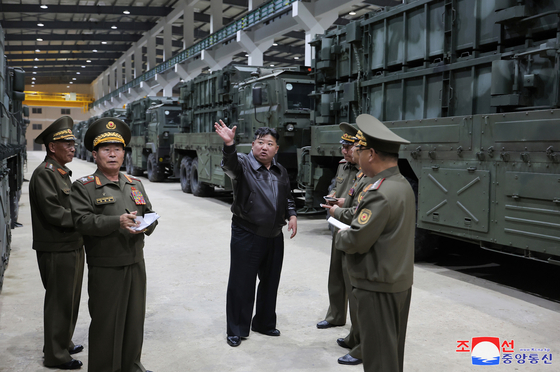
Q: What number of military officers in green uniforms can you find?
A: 5